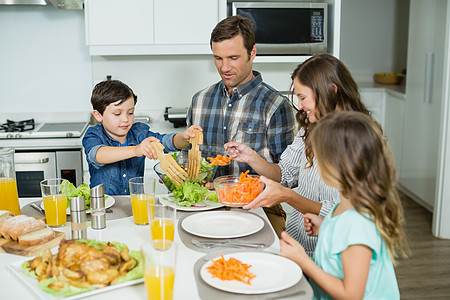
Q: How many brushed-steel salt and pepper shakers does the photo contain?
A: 2